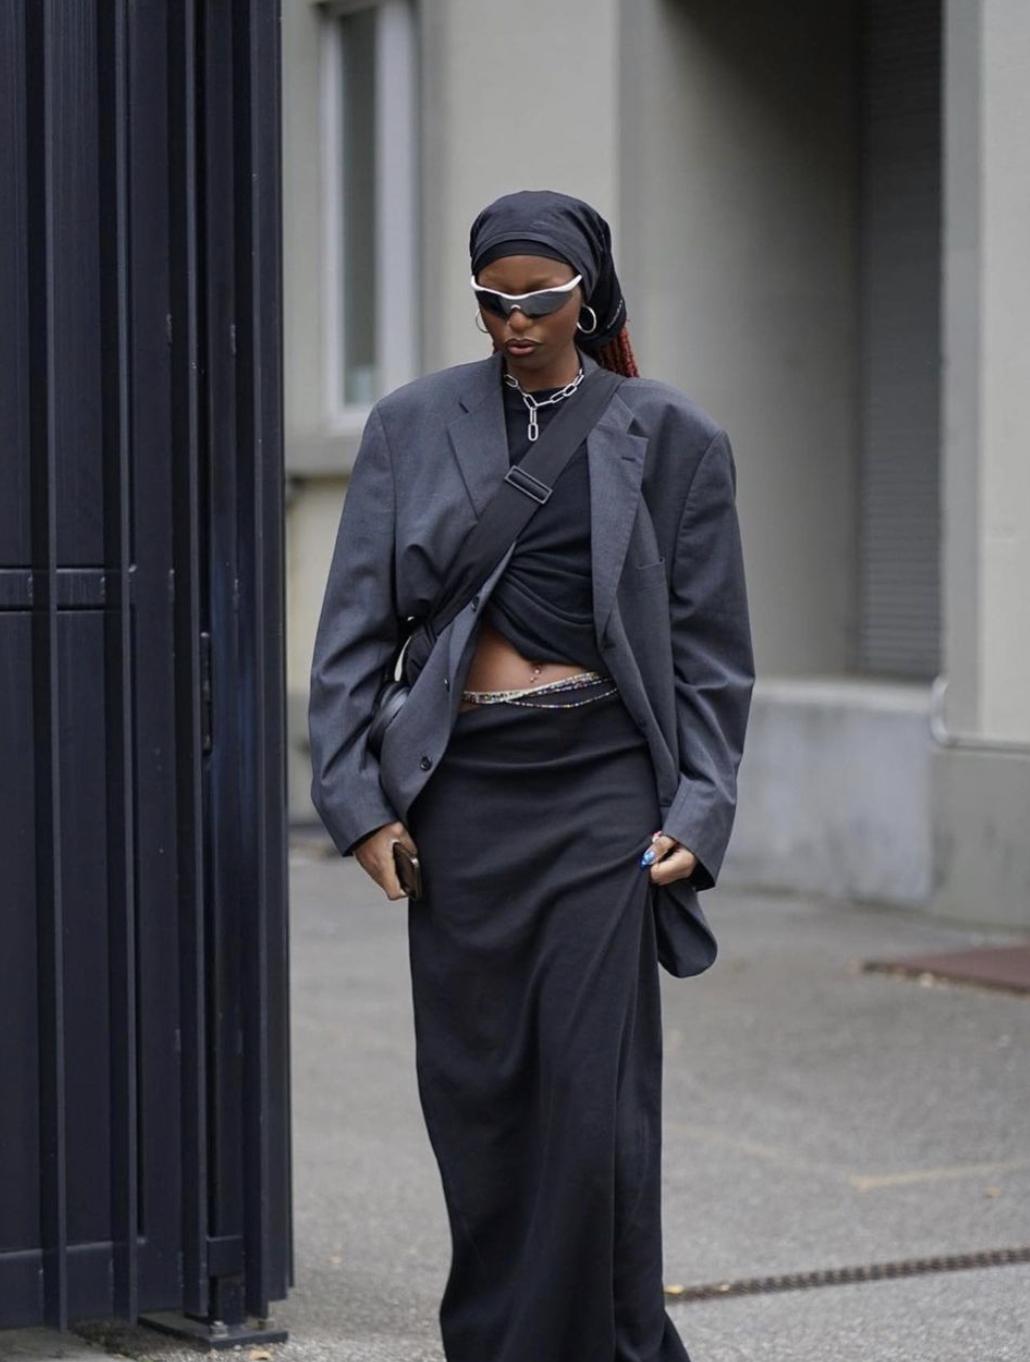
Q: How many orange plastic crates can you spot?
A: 0